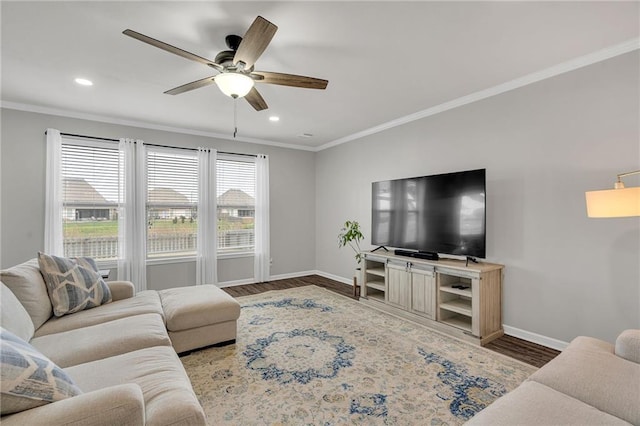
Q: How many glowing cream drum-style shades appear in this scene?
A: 1